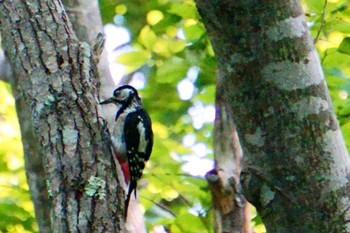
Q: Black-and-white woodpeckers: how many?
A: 1